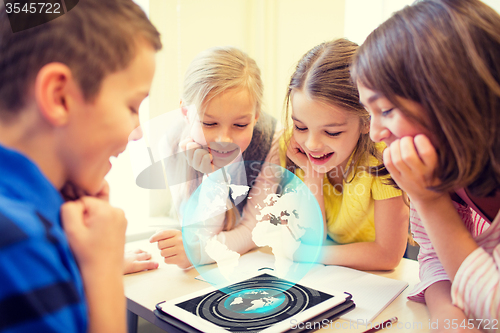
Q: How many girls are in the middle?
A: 2